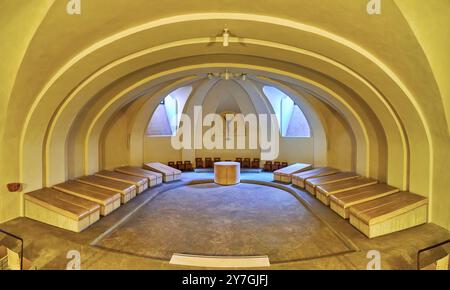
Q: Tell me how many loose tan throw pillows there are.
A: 0